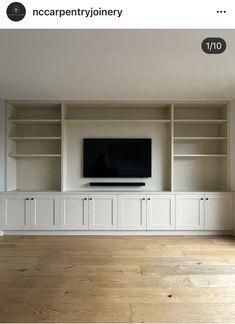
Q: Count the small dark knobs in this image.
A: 8